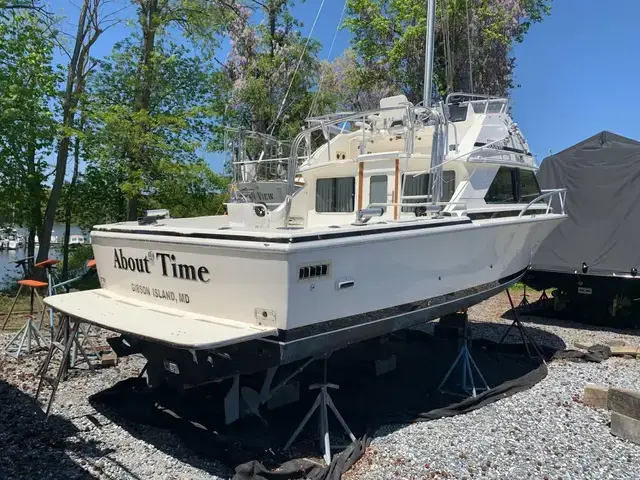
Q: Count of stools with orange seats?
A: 3